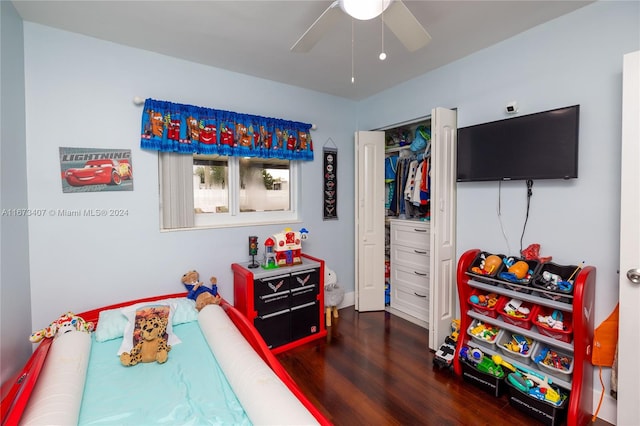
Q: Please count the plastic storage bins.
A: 11